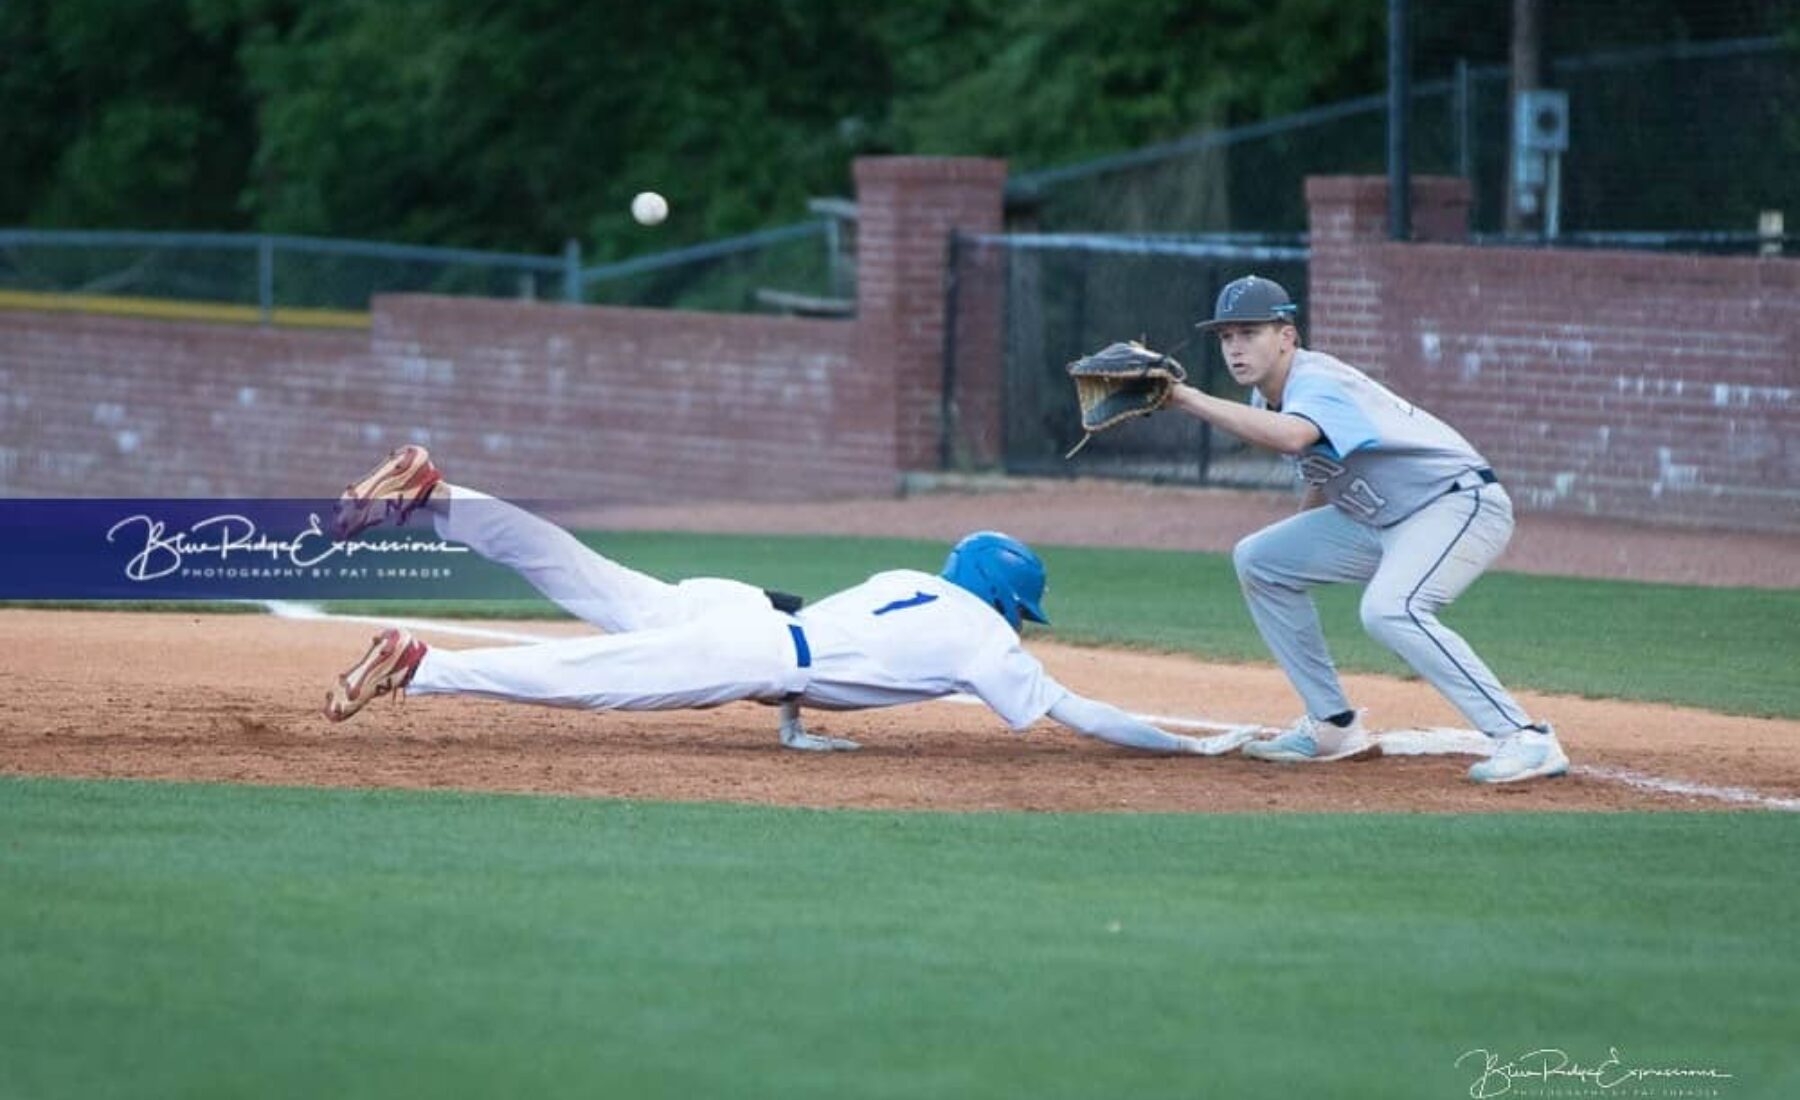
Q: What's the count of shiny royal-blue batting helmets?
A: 1